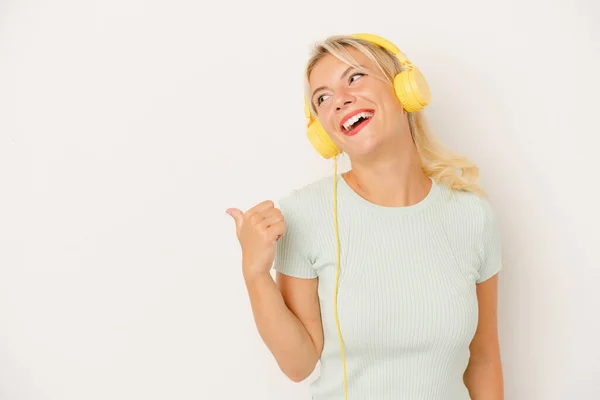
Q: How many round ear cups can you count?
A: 2